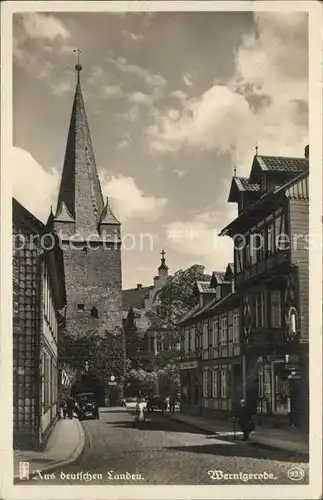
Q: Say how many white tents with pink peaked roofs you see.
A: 0